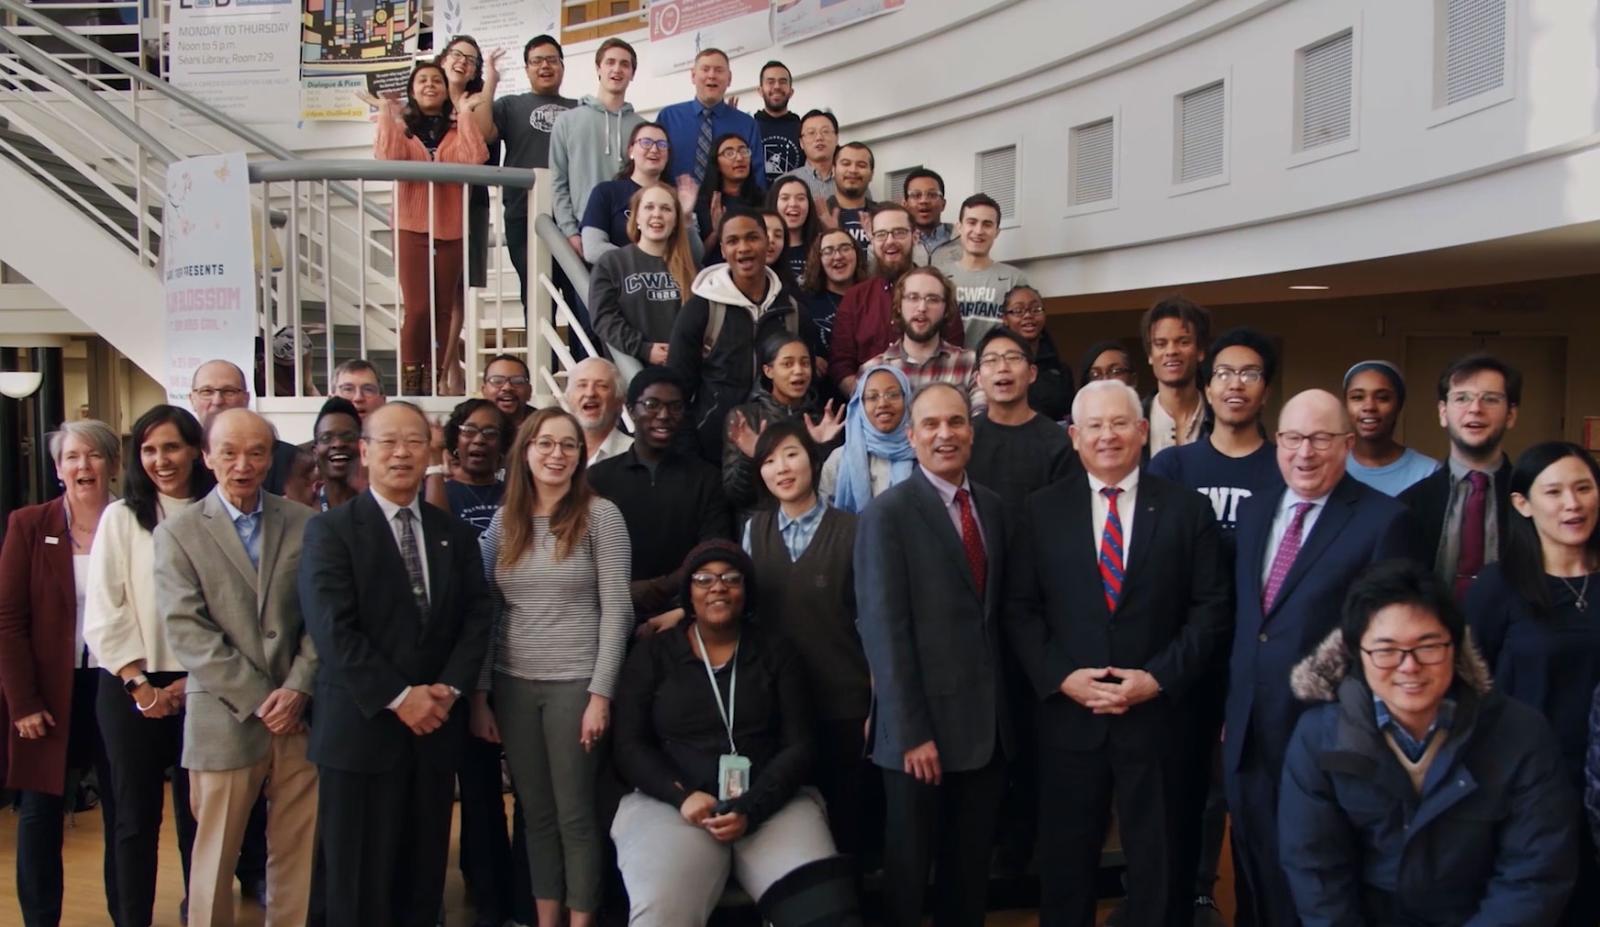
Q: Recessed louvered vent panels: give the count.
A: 6